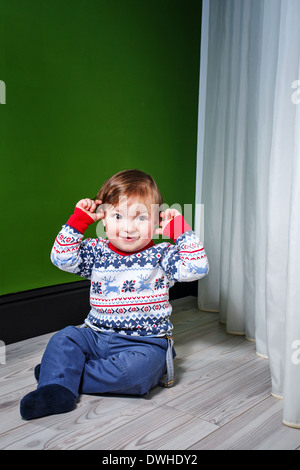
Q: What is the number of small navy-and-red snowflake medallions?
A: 3